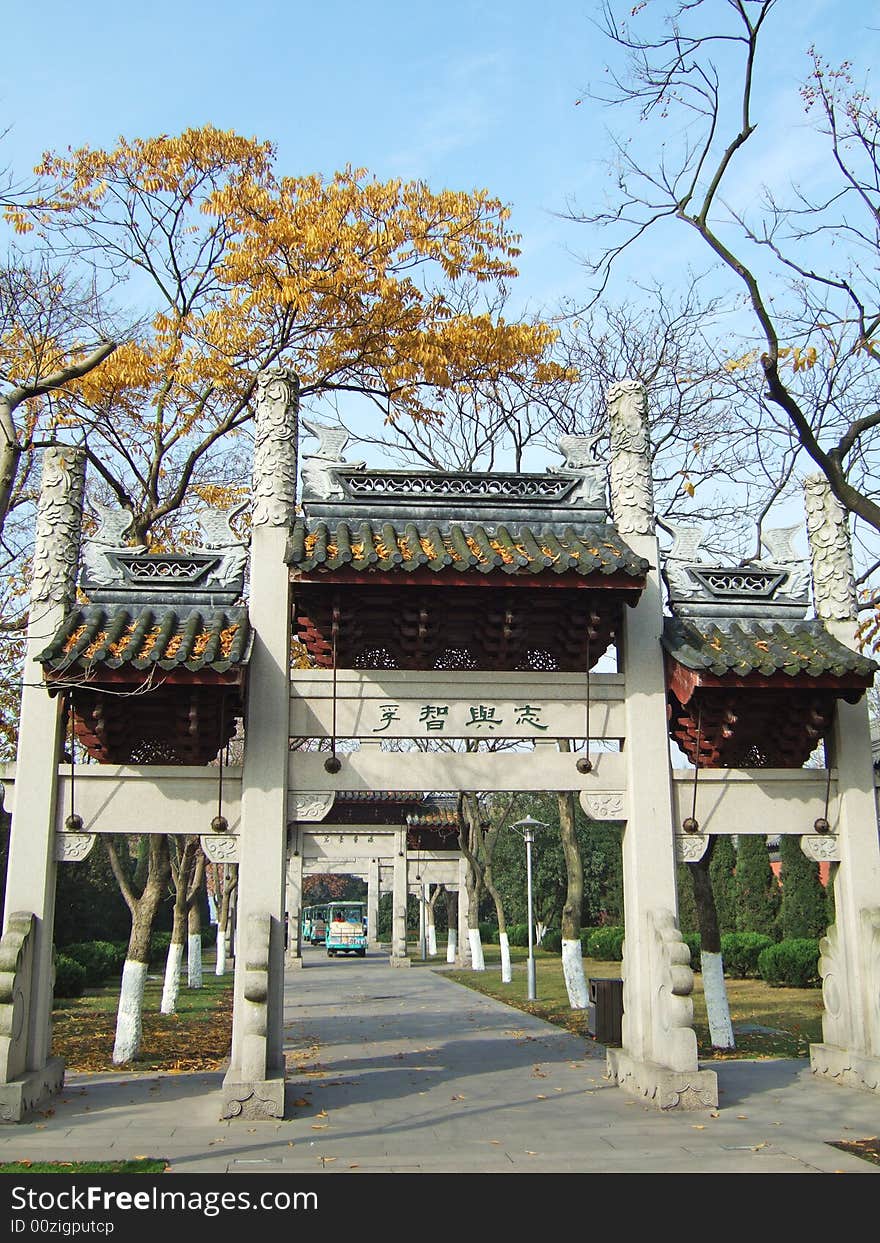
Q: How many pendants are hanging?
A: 6